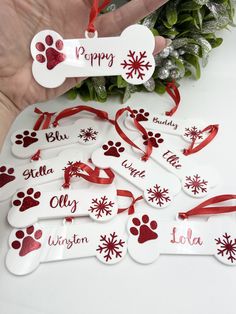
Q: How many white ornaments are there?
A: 9